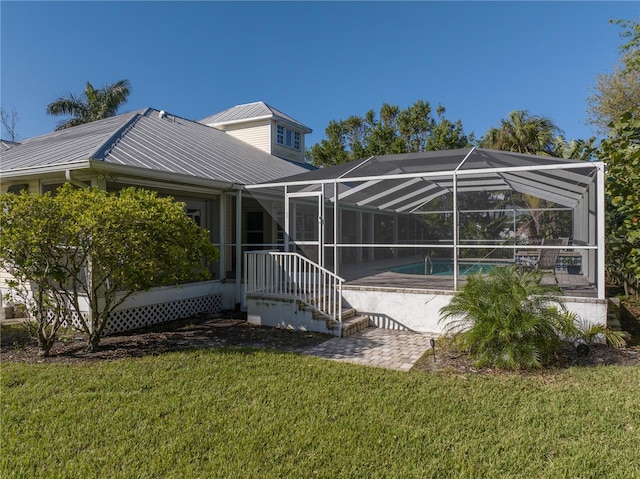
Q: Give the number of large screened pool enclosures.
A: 1